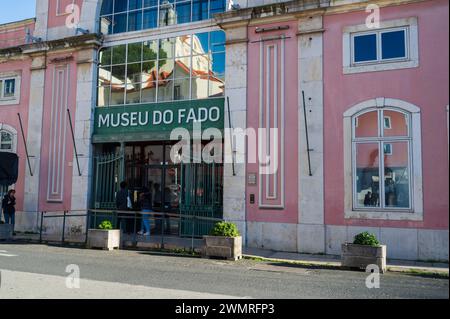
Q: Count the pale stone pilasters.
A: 4